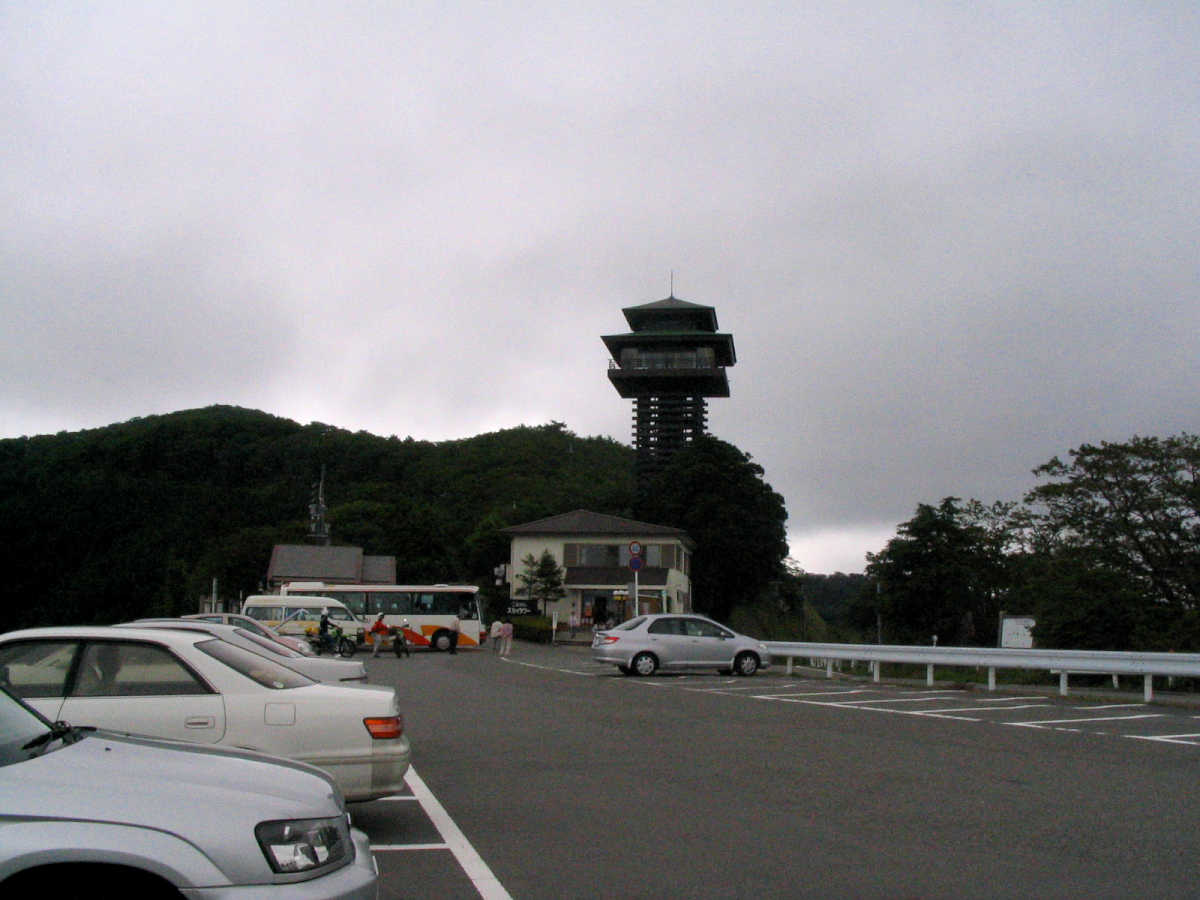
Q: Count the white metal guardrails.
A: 1